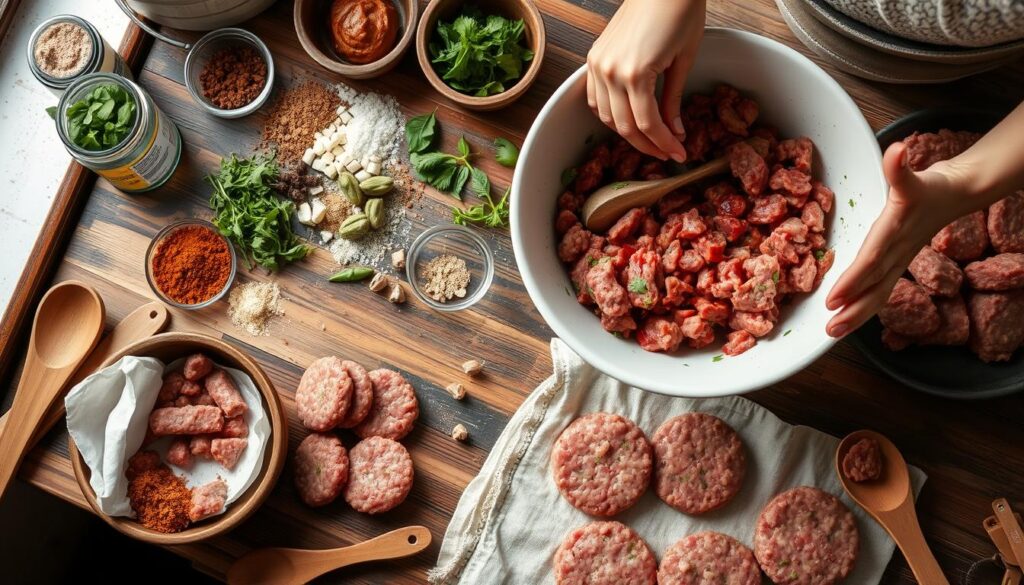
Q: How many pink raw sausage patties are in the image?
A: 10